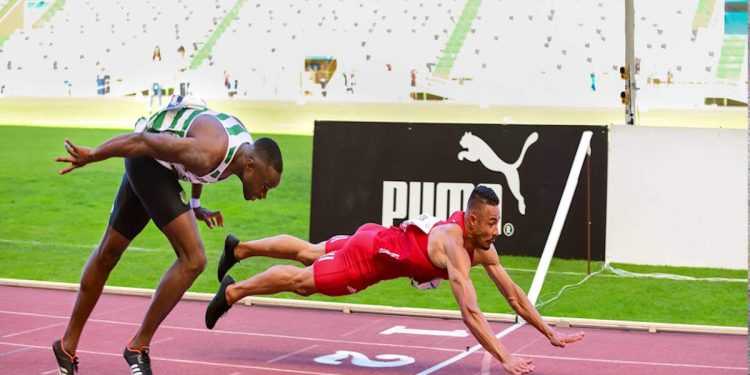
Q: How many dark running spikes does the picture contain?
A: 4